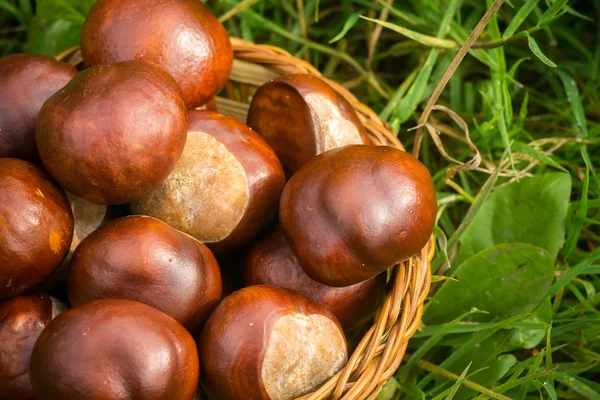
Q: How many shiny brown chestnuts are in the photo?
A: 12